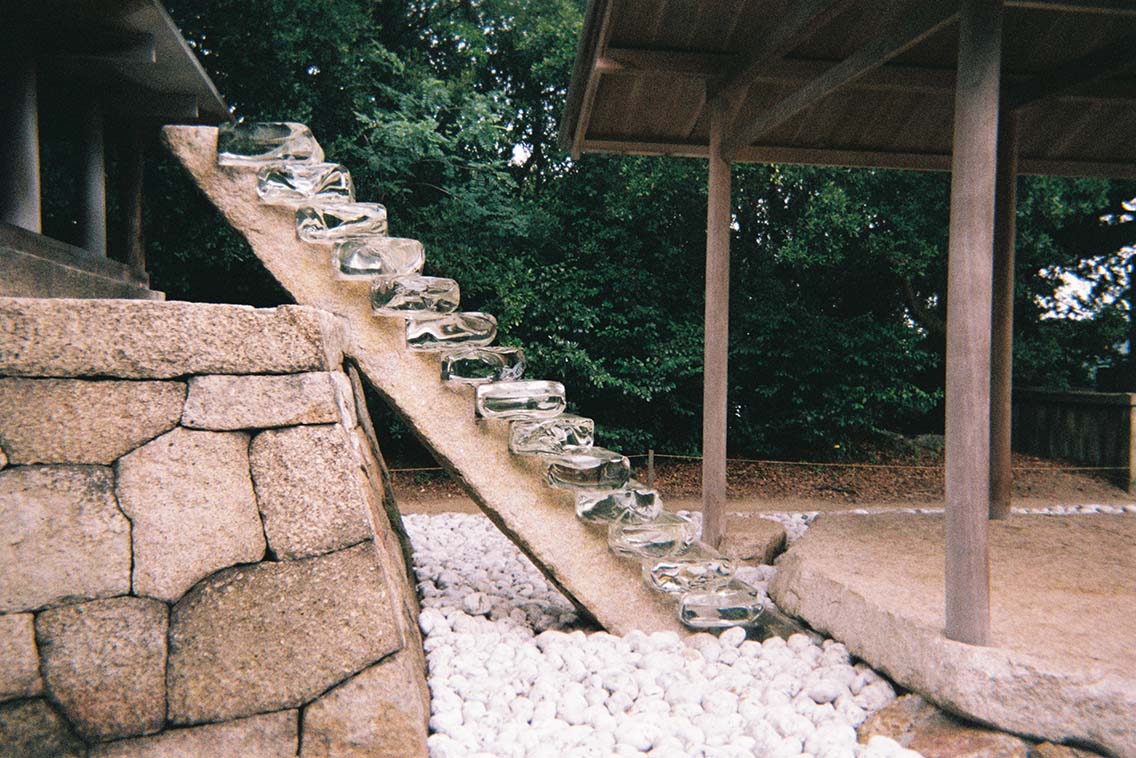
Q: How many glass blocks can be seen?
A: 14